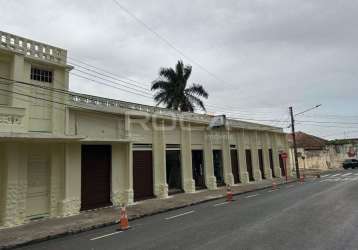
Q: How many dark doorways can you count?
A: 10